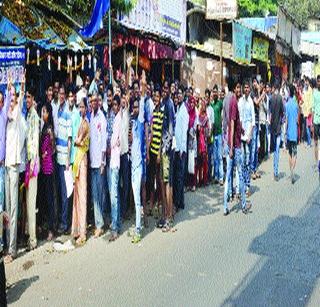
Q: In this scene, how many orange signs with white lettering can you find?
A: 0